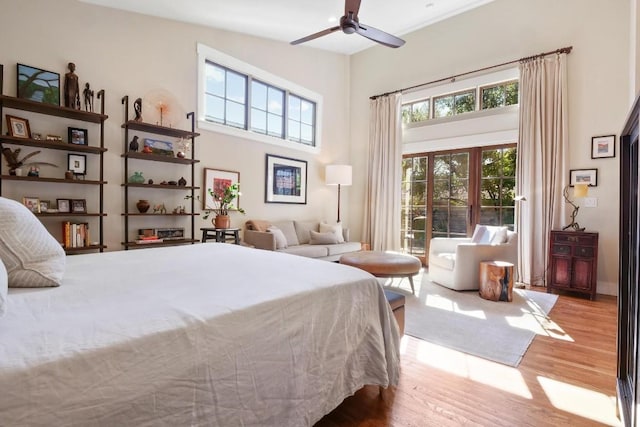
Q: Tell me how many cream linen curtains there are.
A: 2